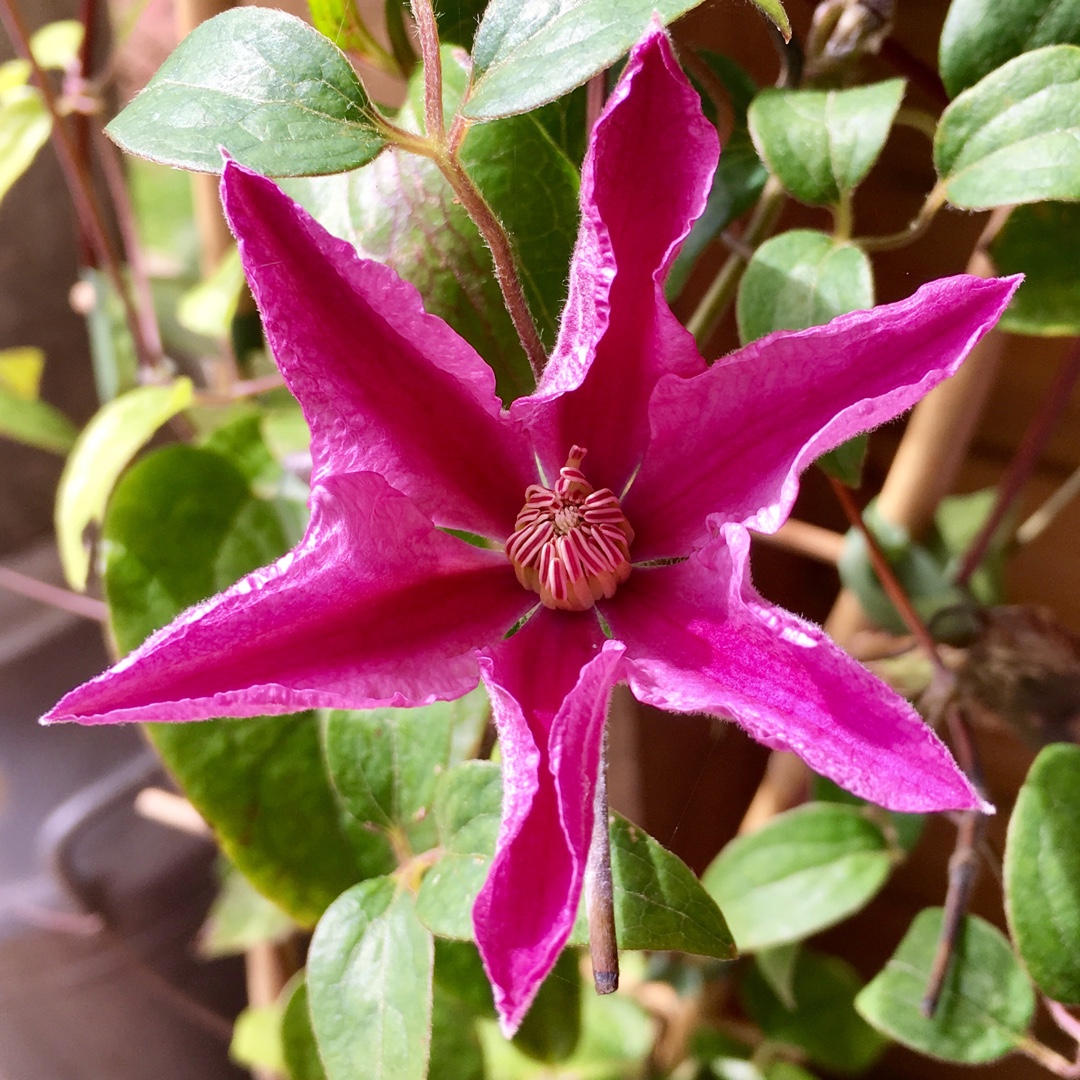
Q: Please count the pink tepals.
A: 6